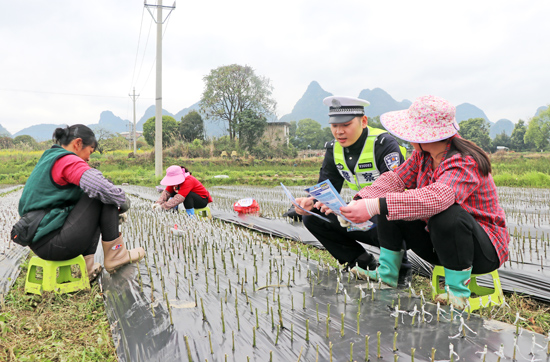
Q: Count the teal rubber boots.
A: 2